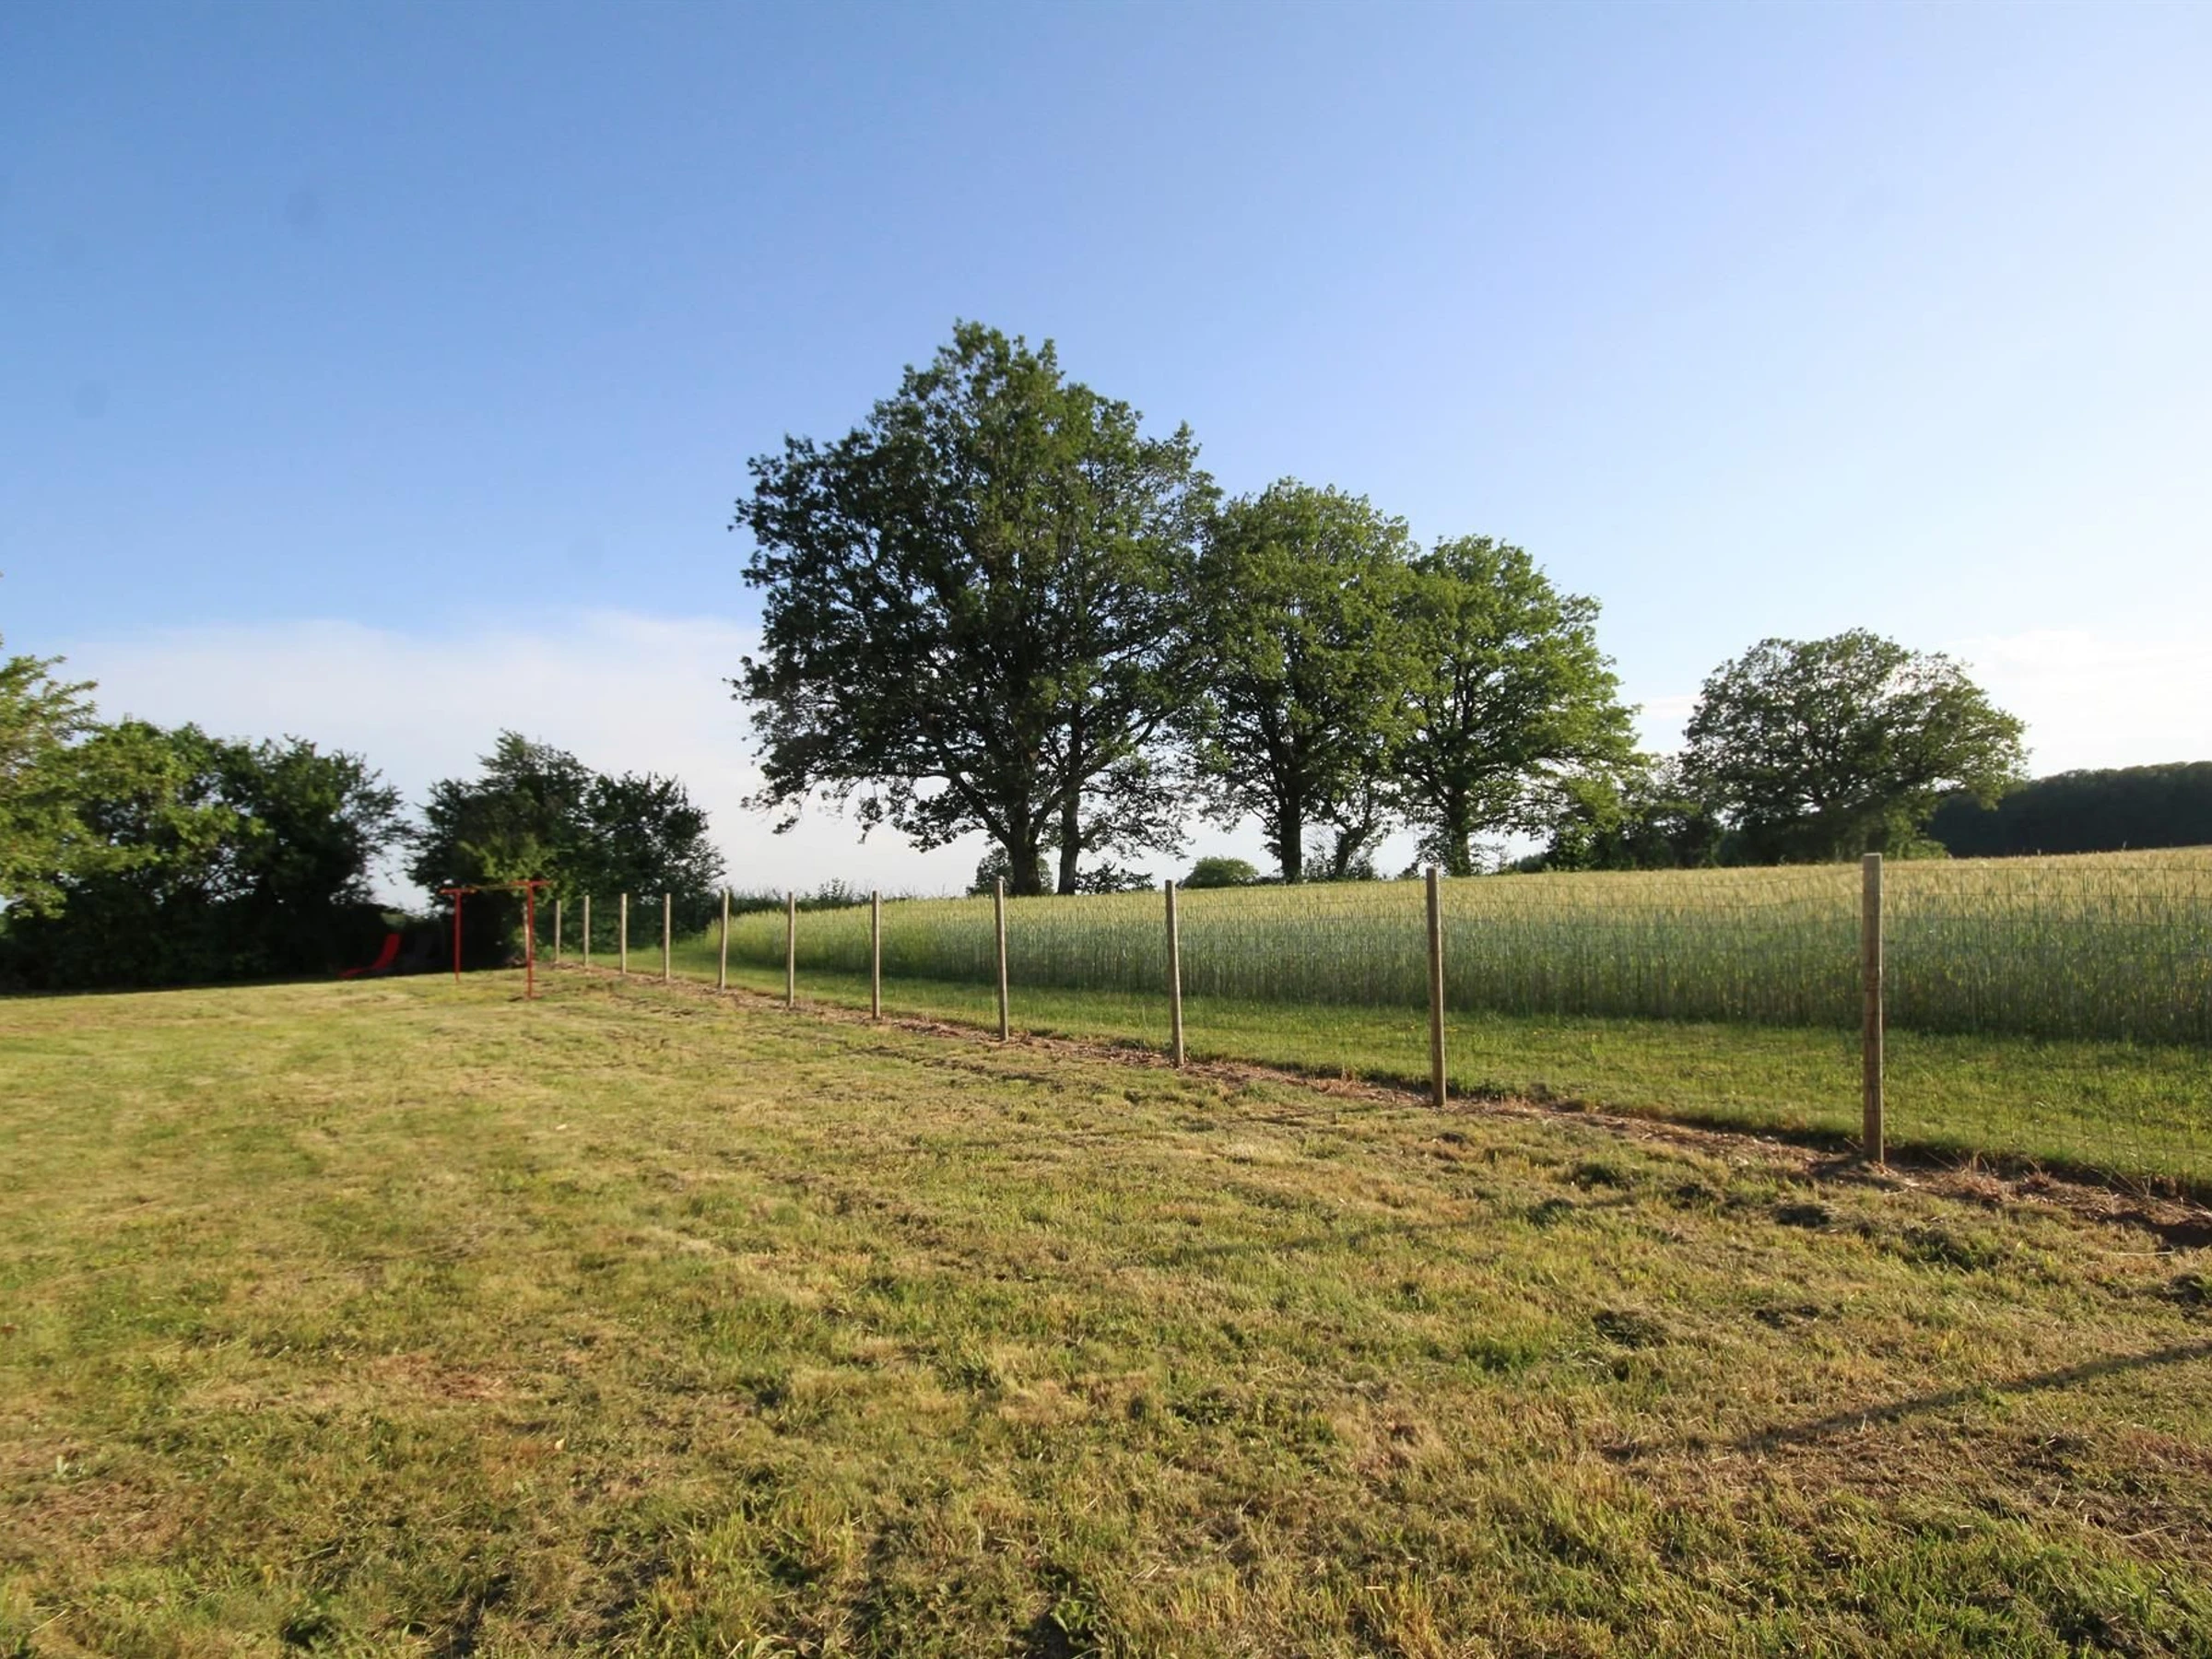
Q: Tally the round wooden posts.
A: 11